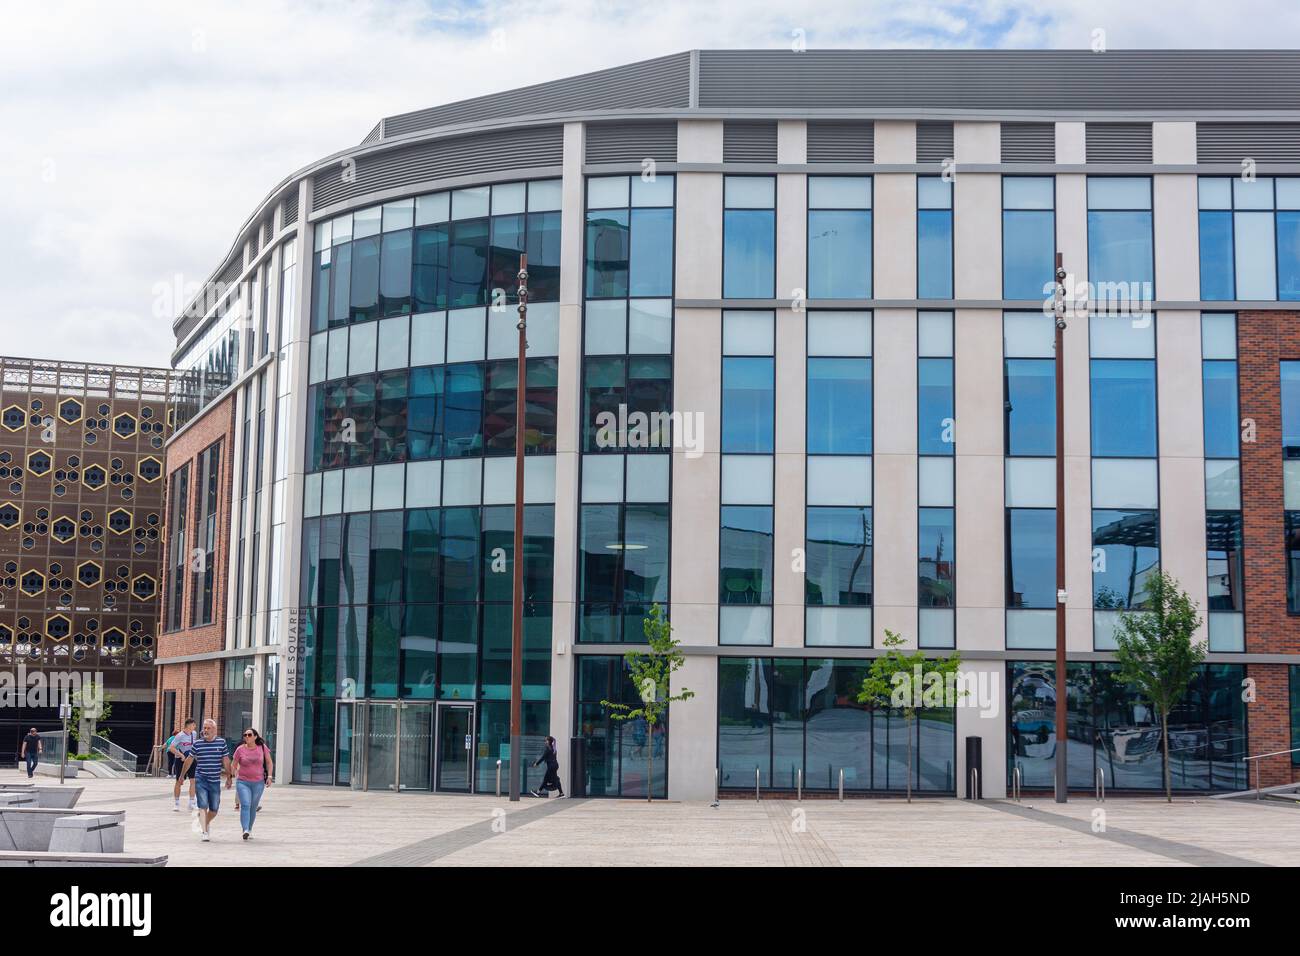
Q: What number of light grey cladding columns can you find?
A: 11